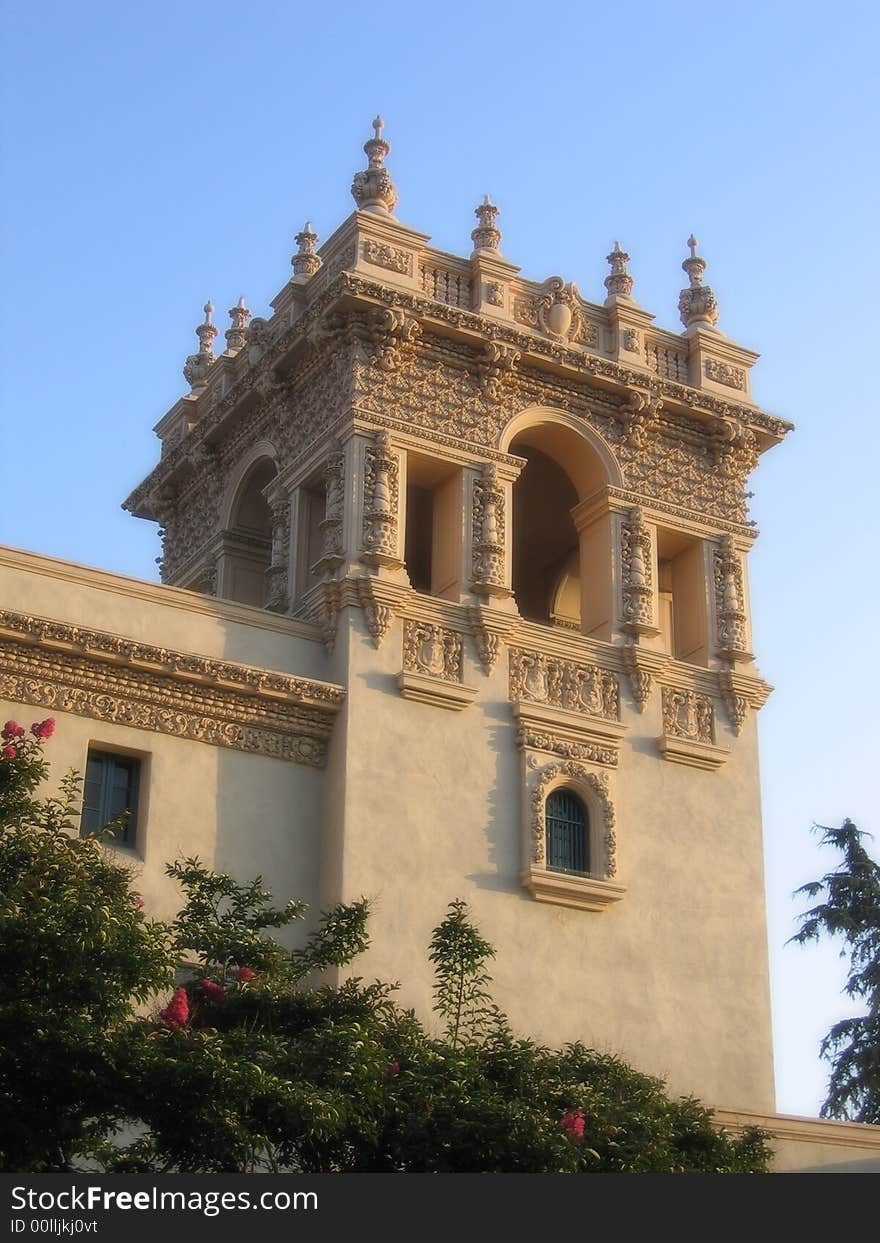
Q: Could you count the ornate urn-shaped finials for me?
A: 7